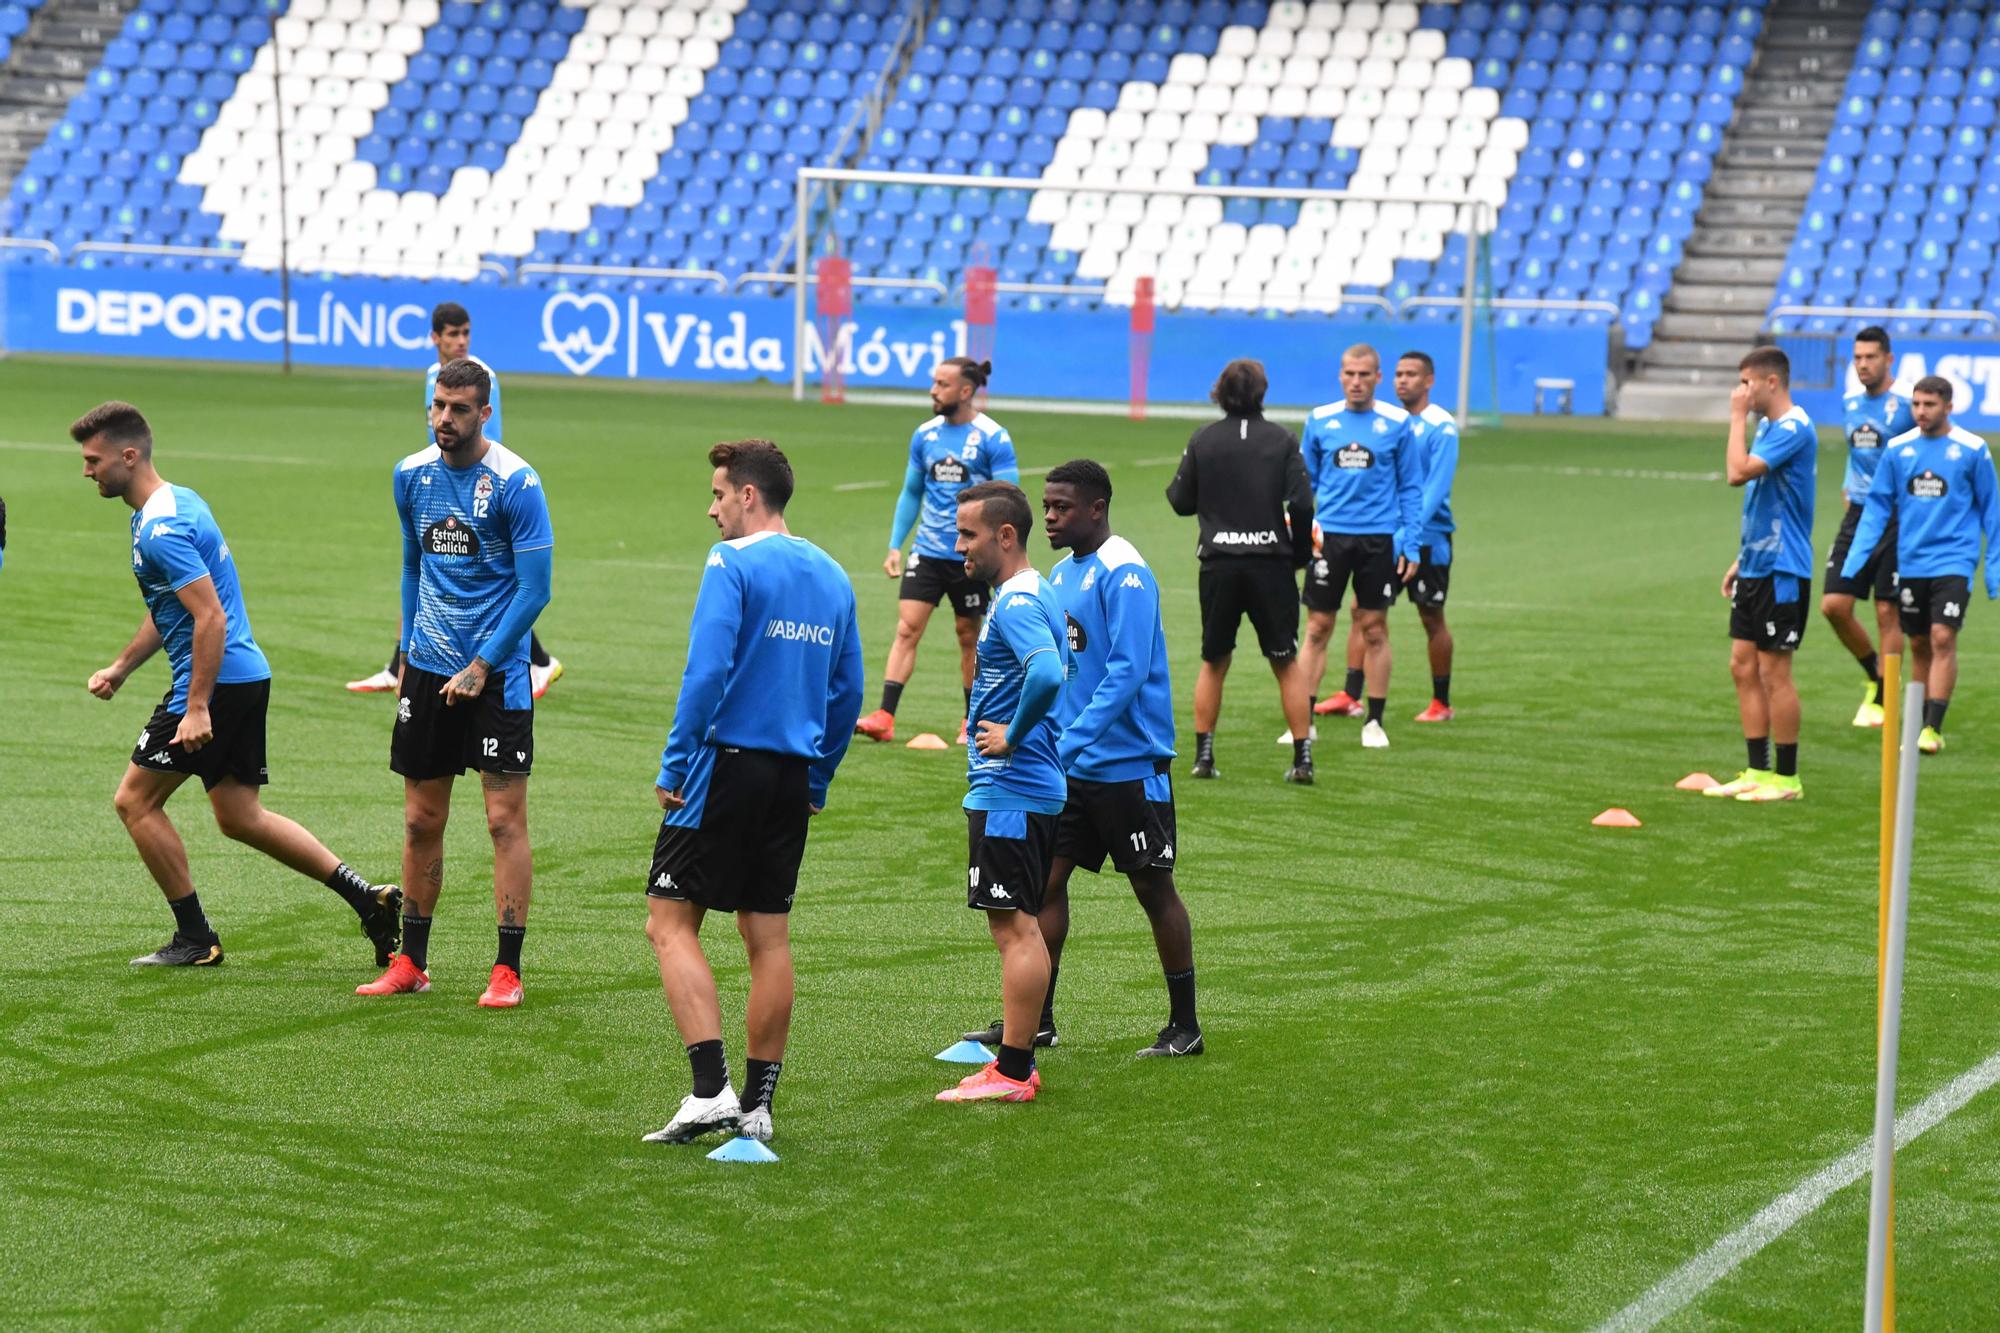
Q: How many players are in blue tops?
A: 12